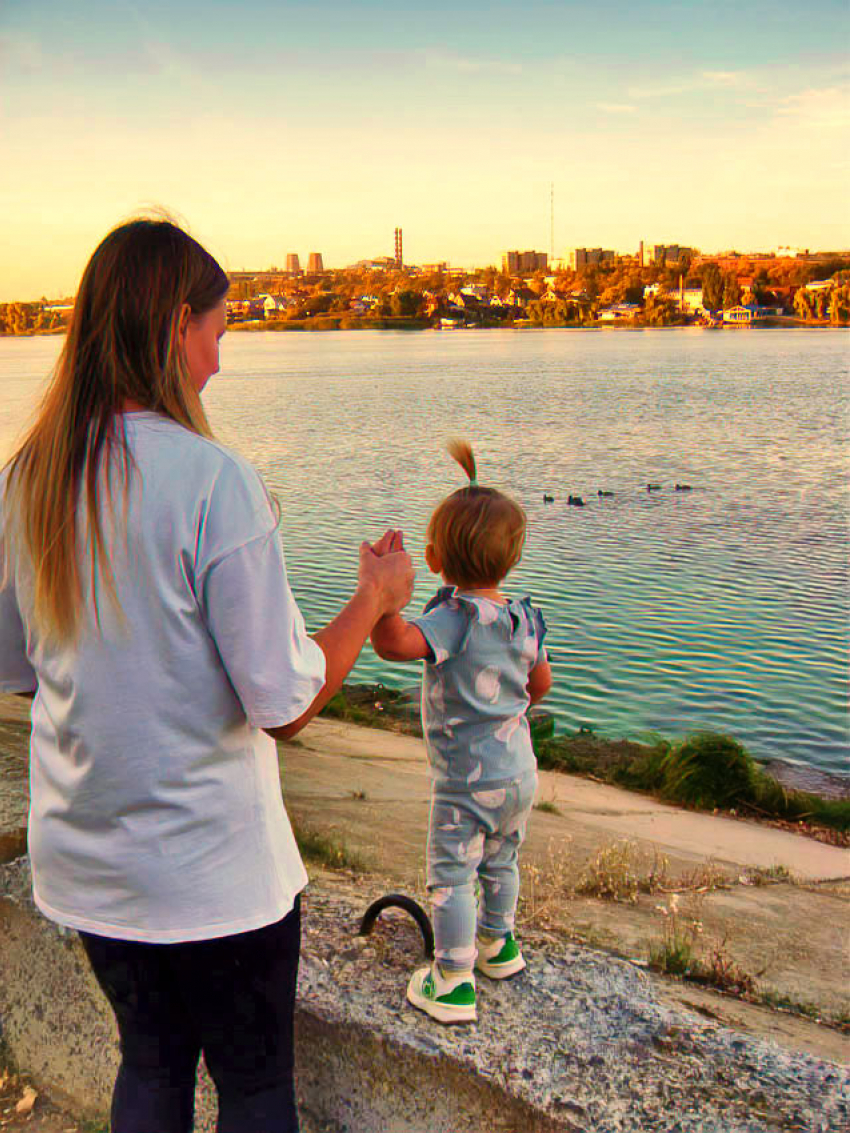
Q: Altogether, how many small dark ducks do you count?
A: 5